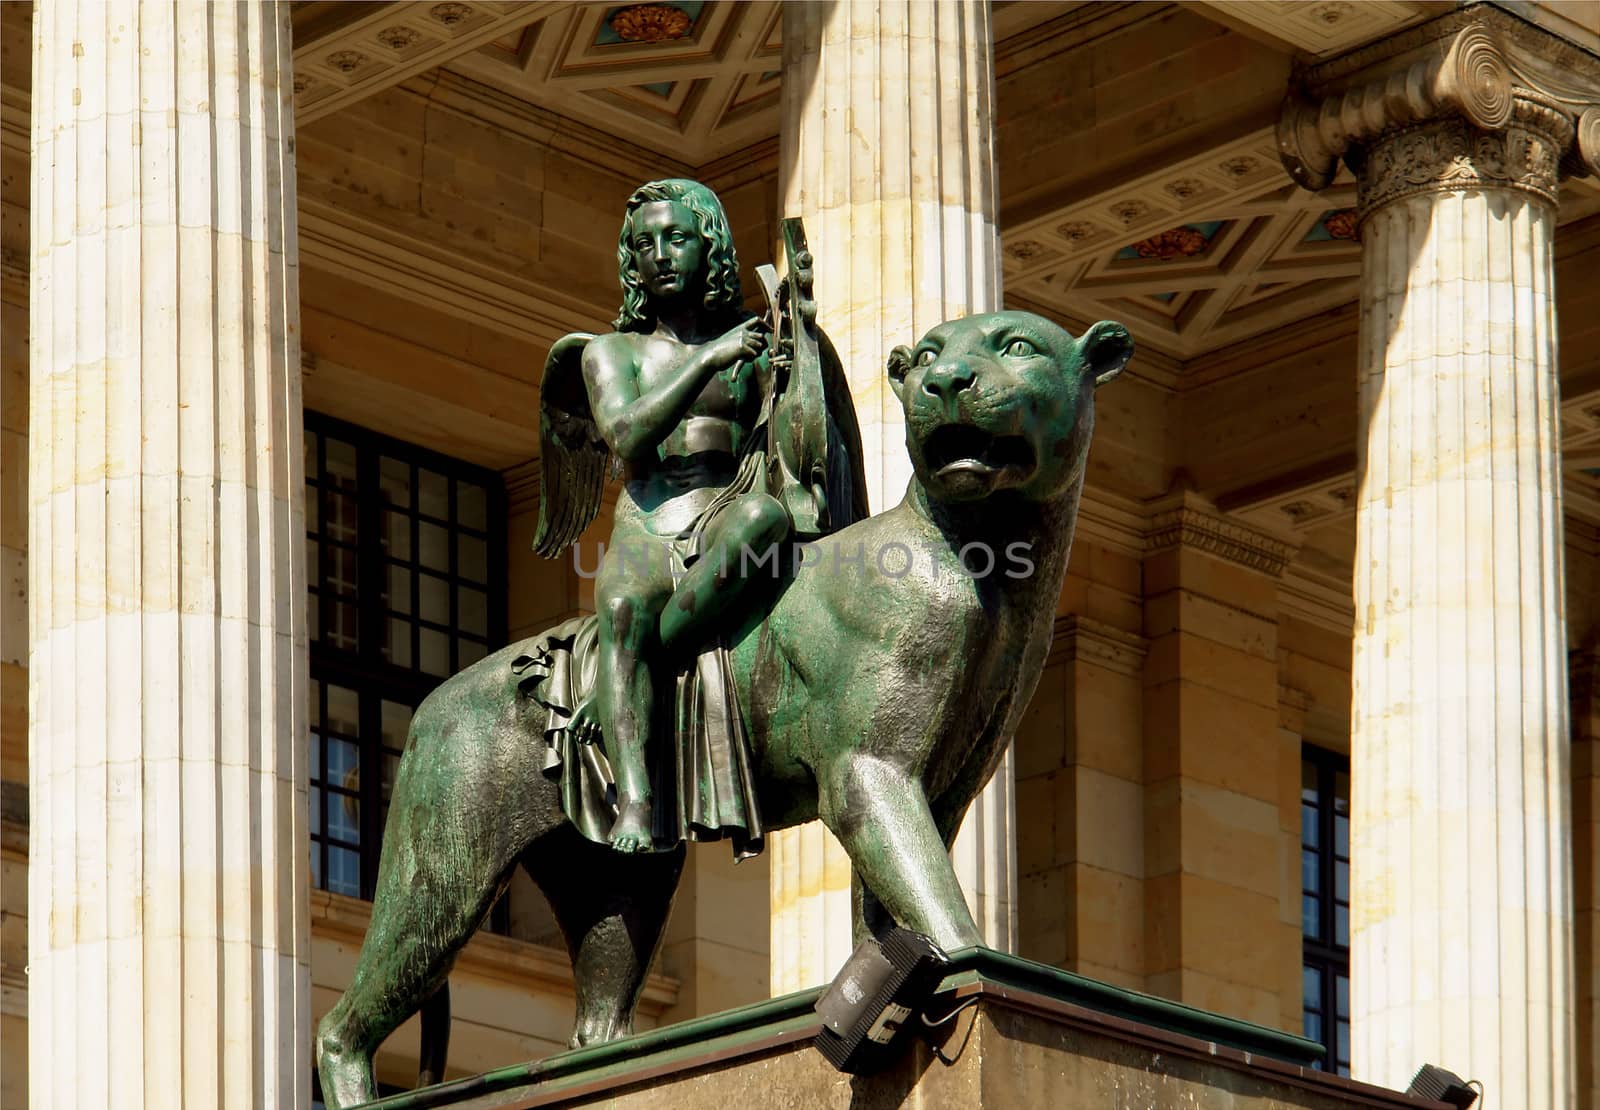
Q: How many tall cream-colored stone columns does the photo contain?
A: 3